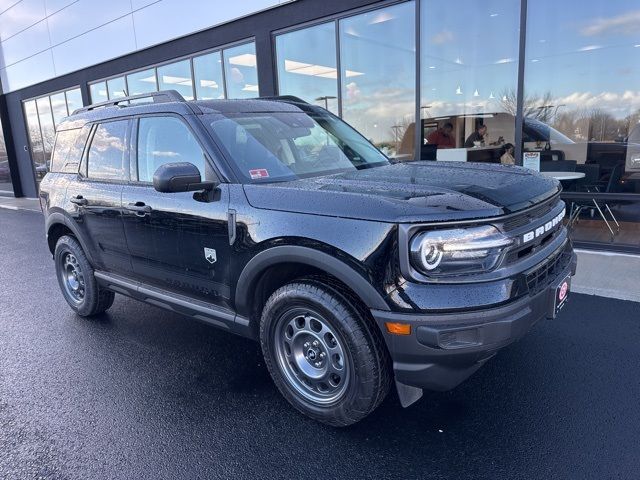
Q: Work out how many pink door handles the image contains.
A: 0